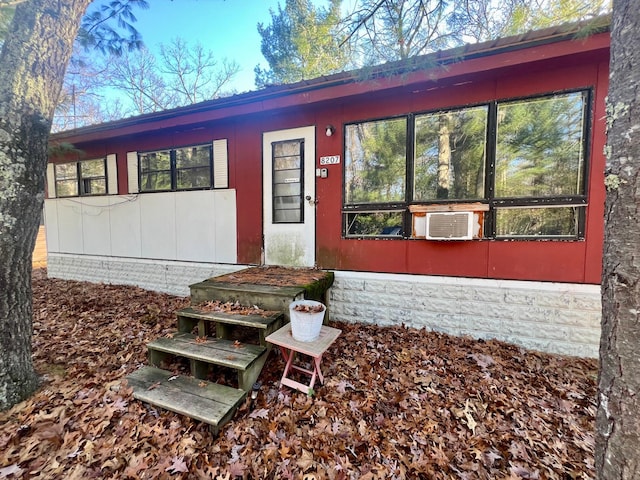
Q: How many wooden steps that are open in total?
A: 3